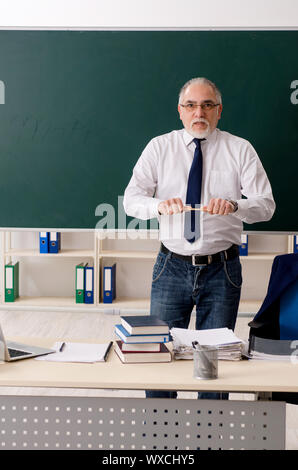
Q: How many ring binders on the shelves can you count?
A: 8